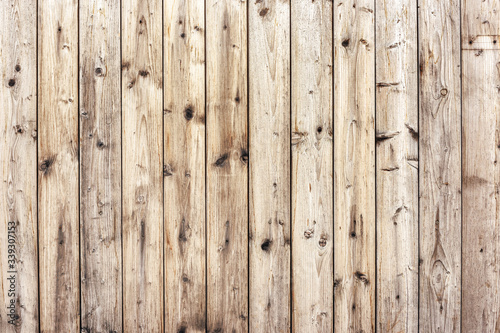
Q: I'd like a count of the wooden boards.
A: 12